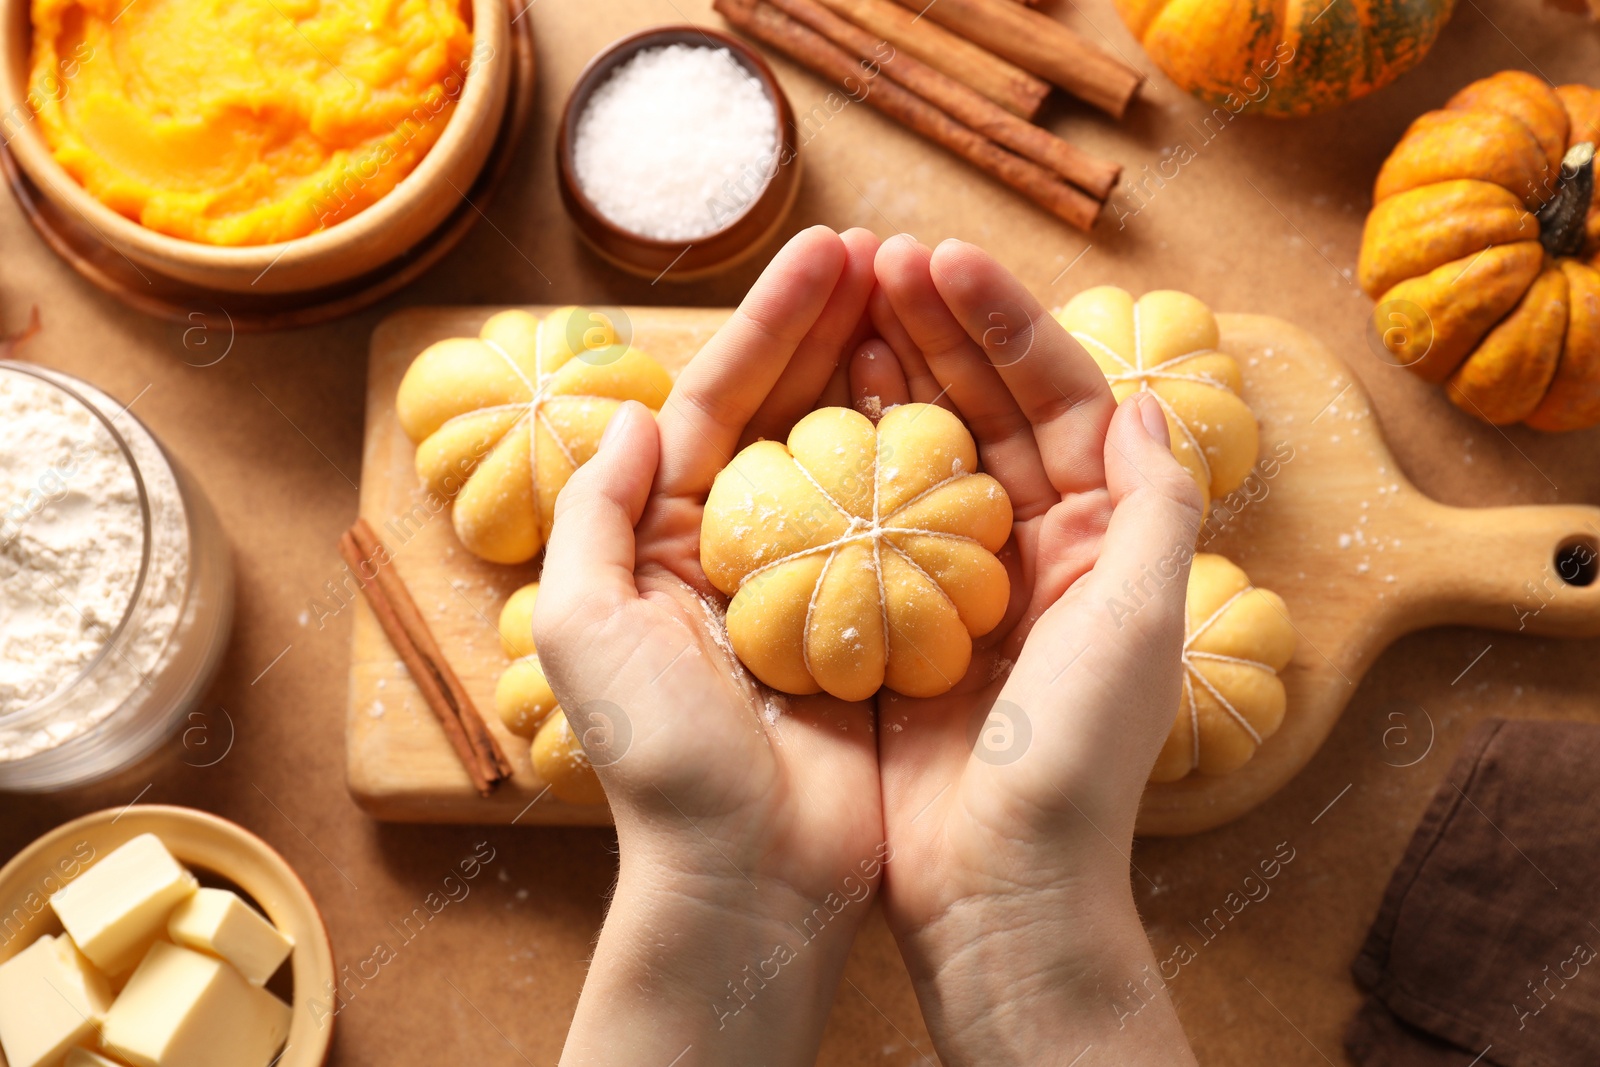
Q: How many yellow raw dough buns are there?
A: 5